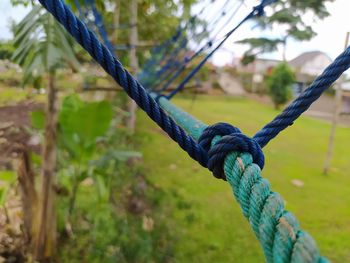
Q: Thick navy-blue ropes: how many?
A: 2